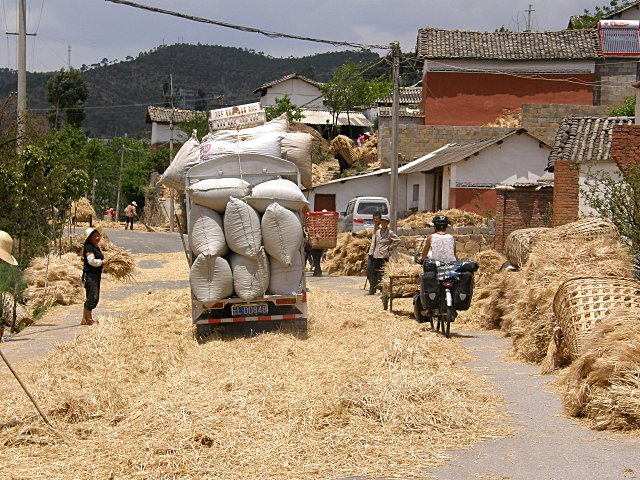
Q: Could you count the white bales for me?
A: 12